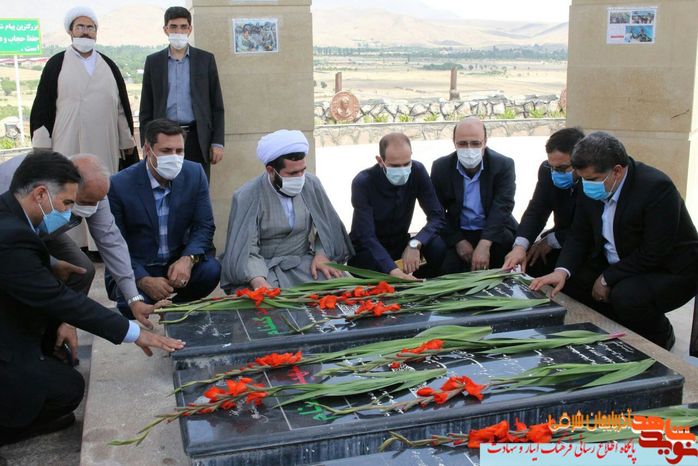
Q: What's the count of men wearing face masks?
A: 10